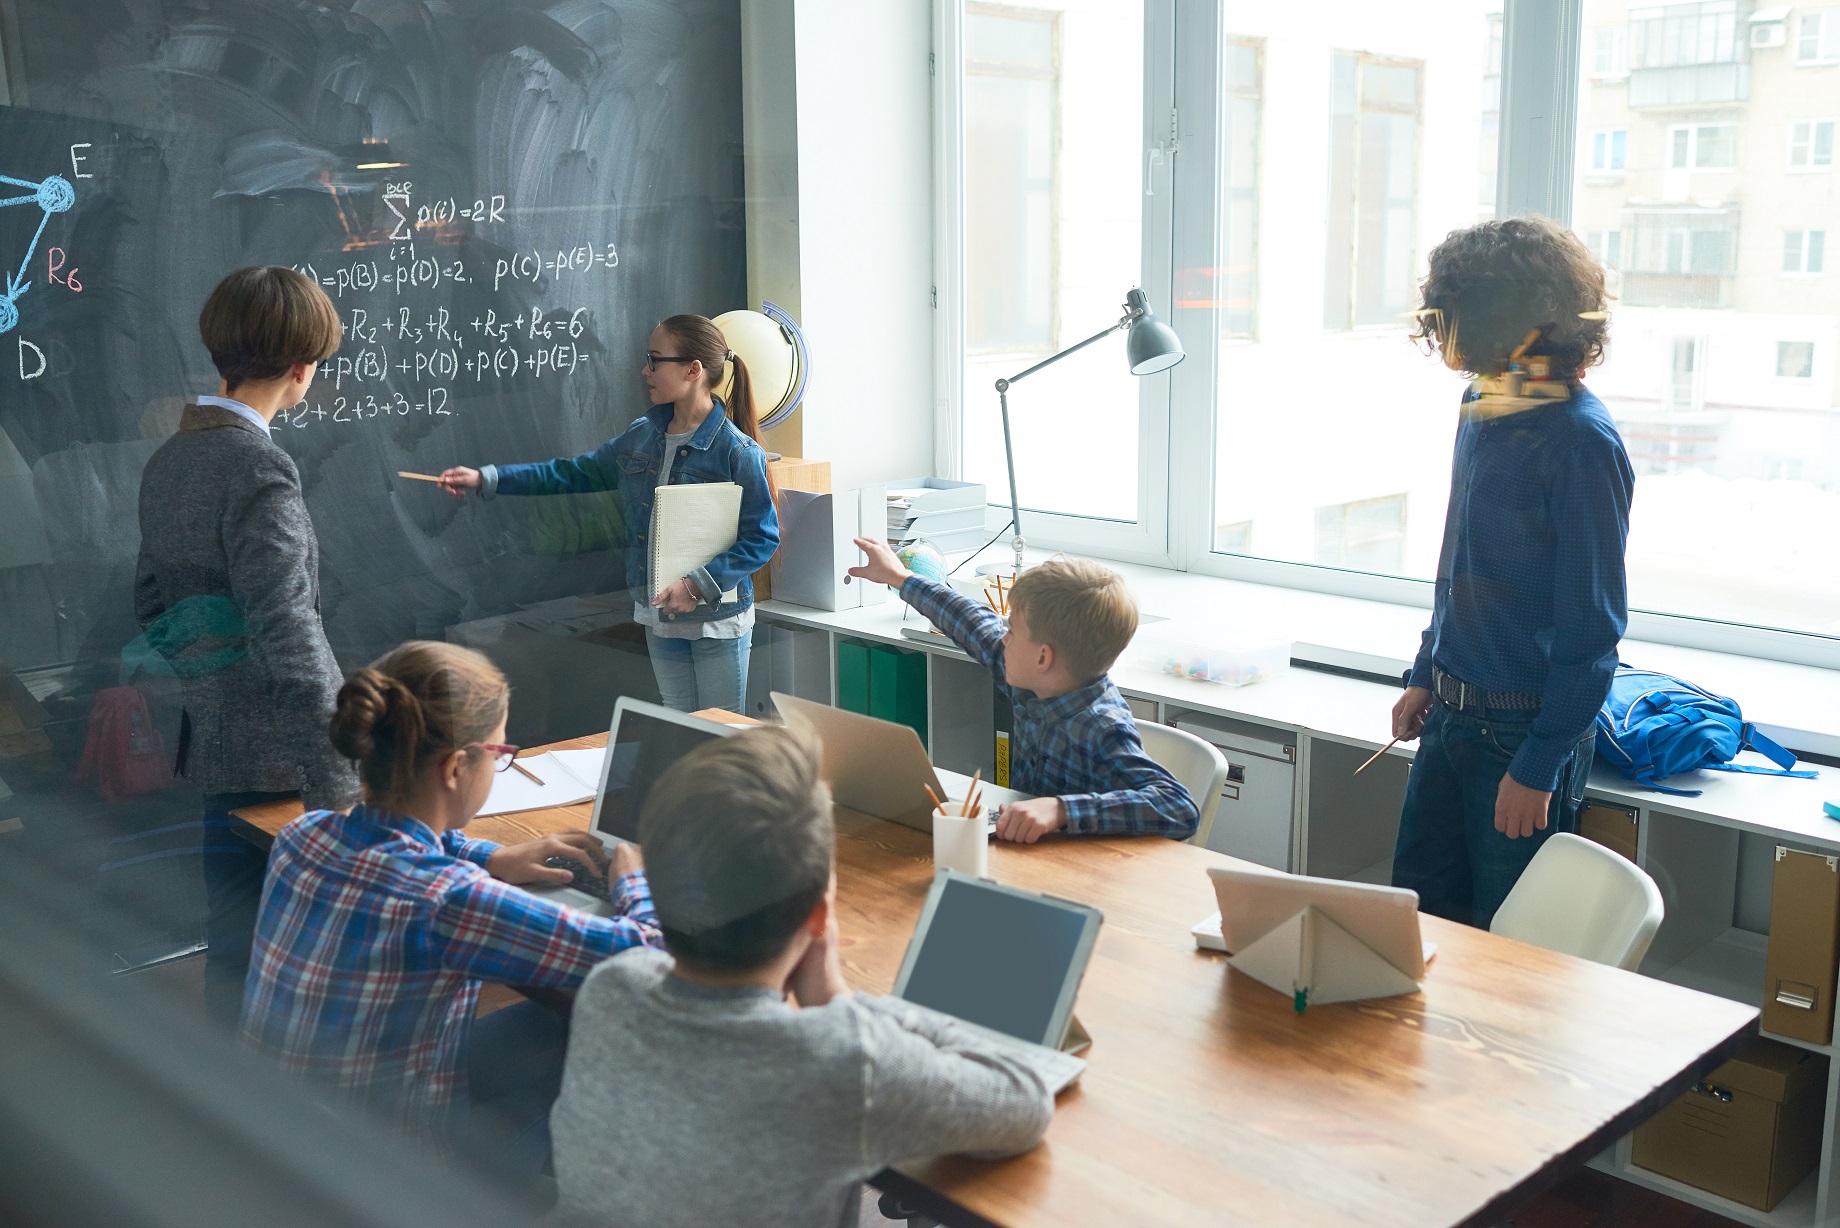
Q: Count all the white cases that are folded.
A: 1